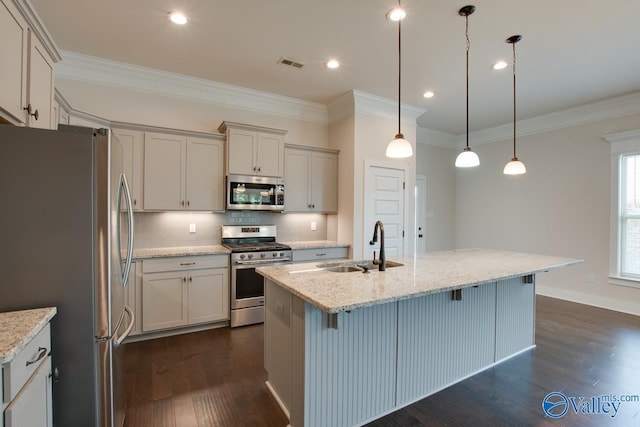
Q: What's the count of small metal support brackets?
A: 3